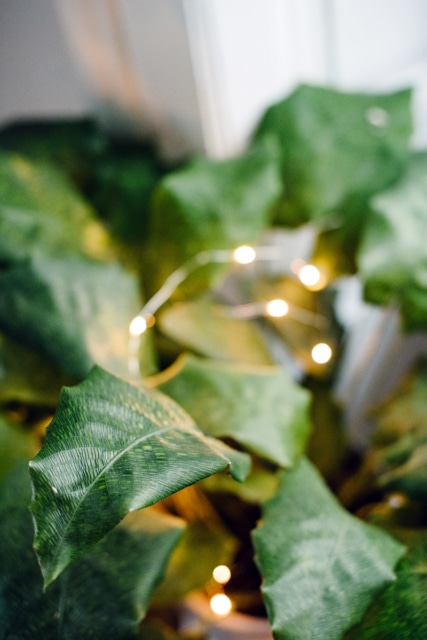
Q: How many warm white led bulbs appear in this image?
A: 7